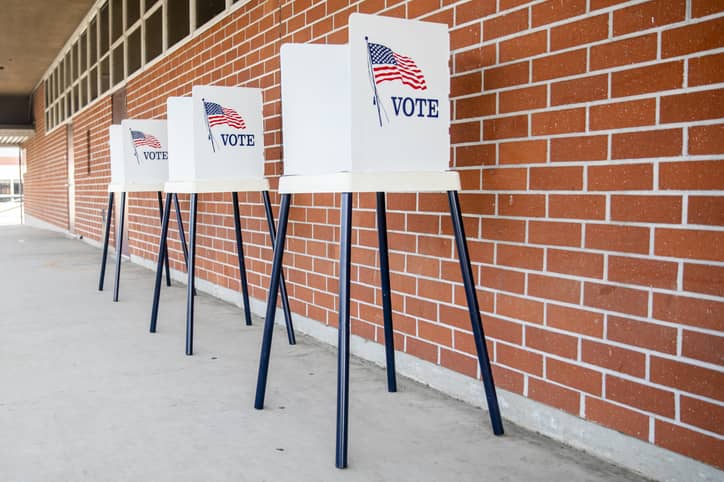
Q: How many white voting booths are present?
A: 3